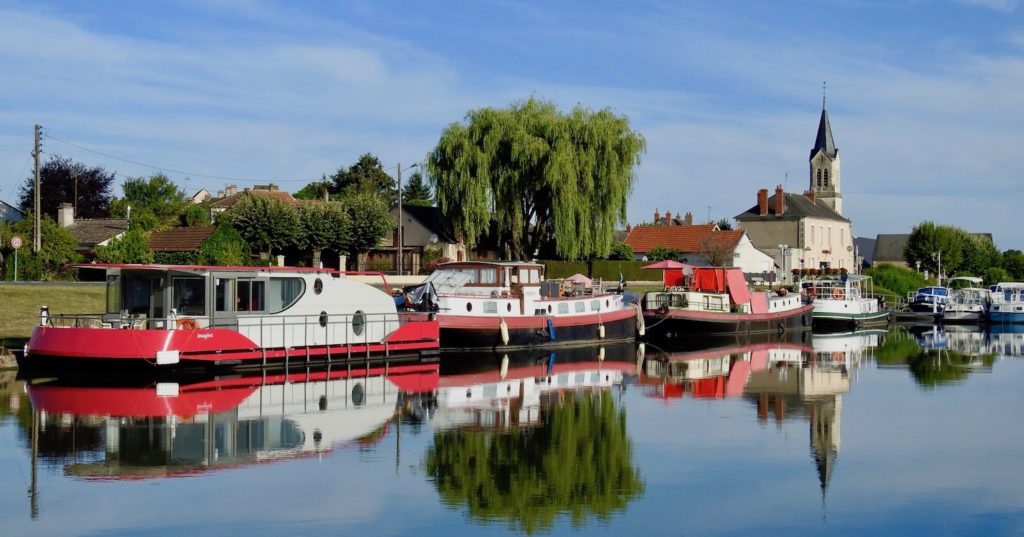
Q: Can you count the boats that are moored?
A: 7